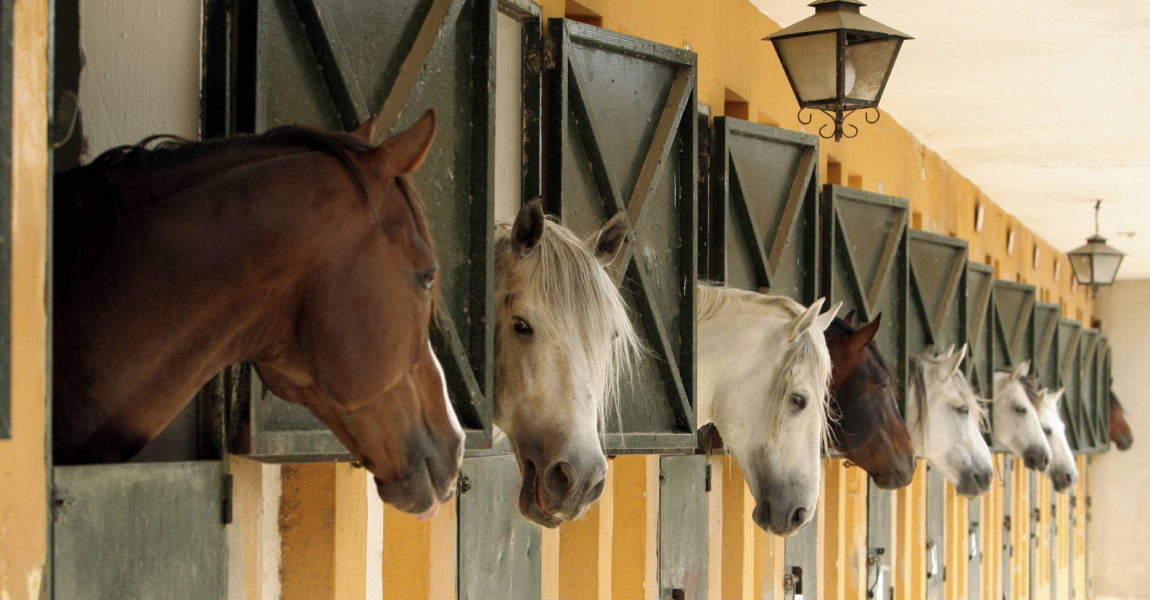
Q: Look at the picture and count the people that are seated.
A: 0